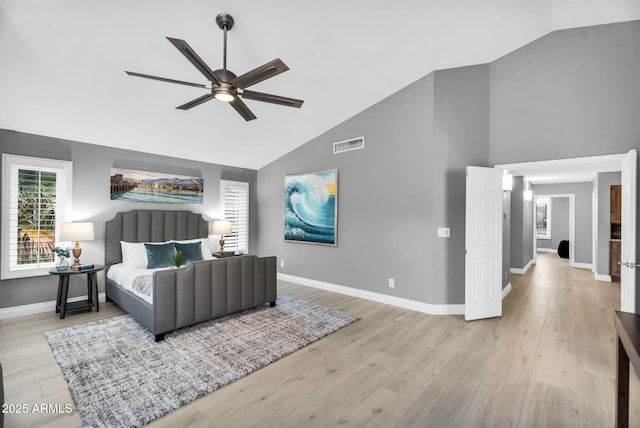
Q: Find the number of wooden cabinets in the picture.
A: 2